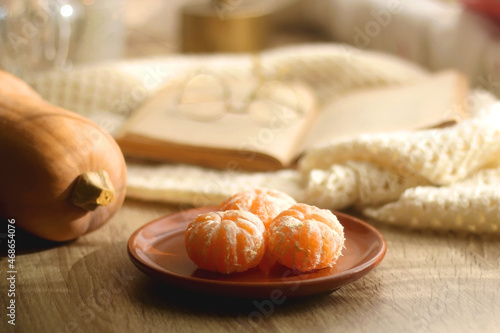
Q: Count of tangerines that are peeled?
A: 3